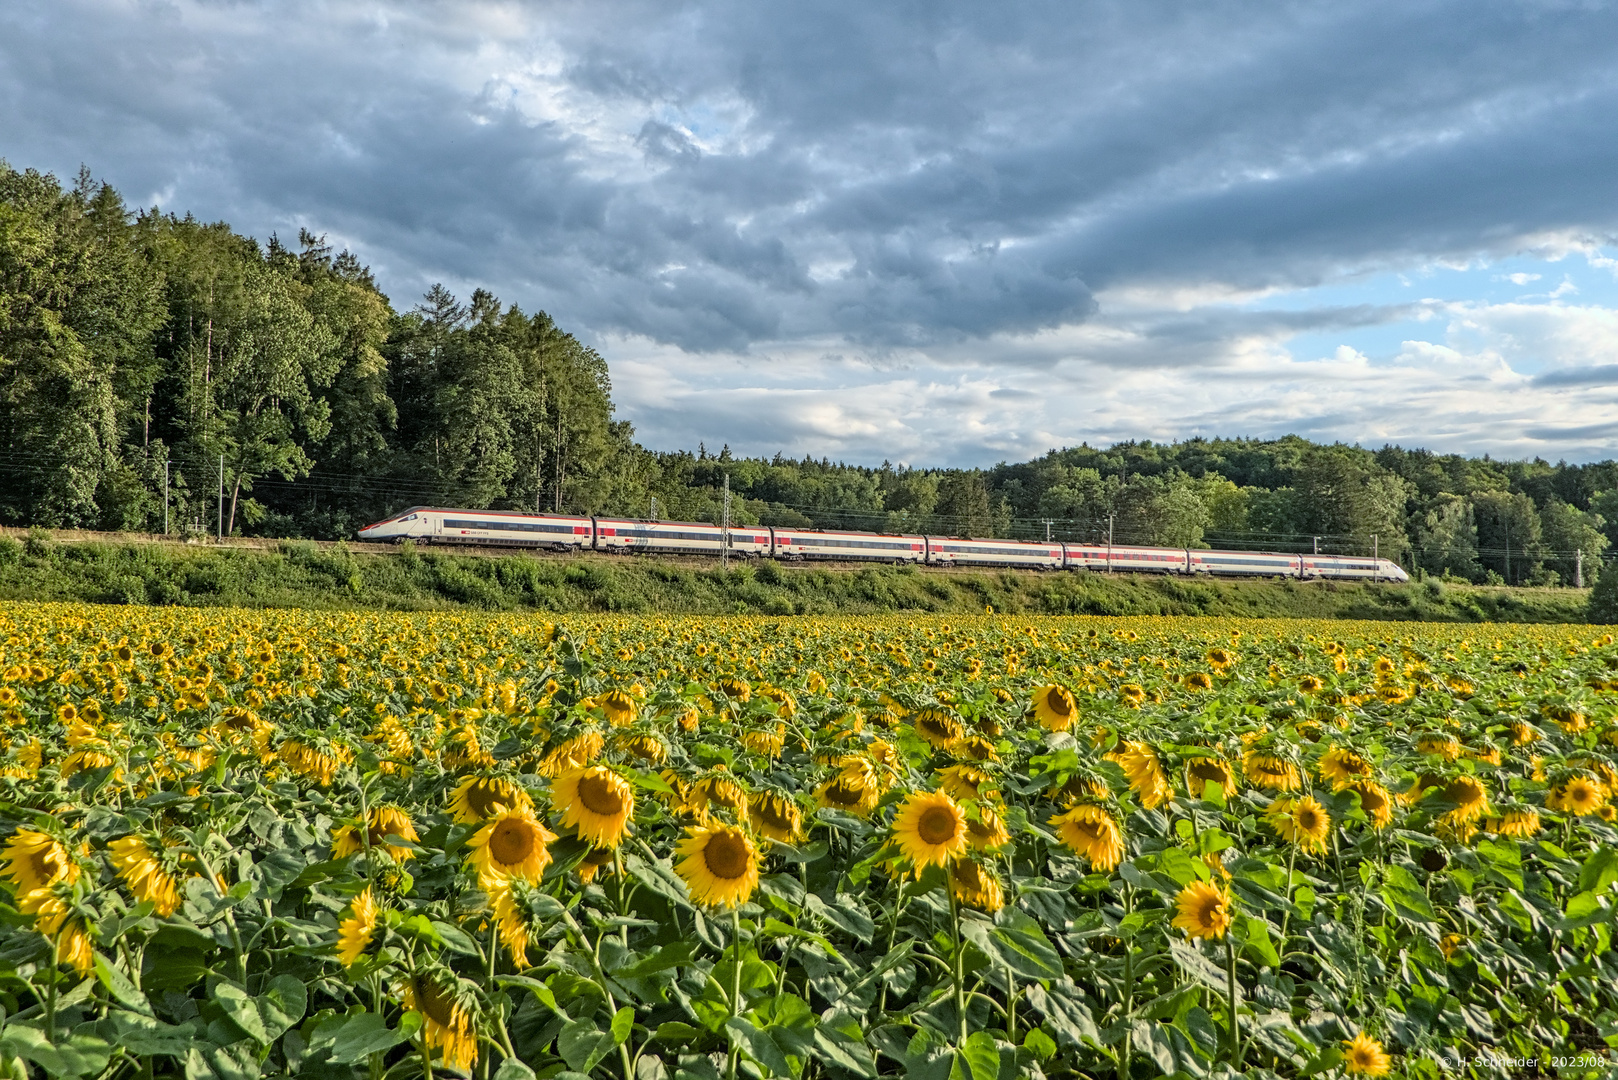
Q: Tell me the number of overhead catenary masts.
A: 9